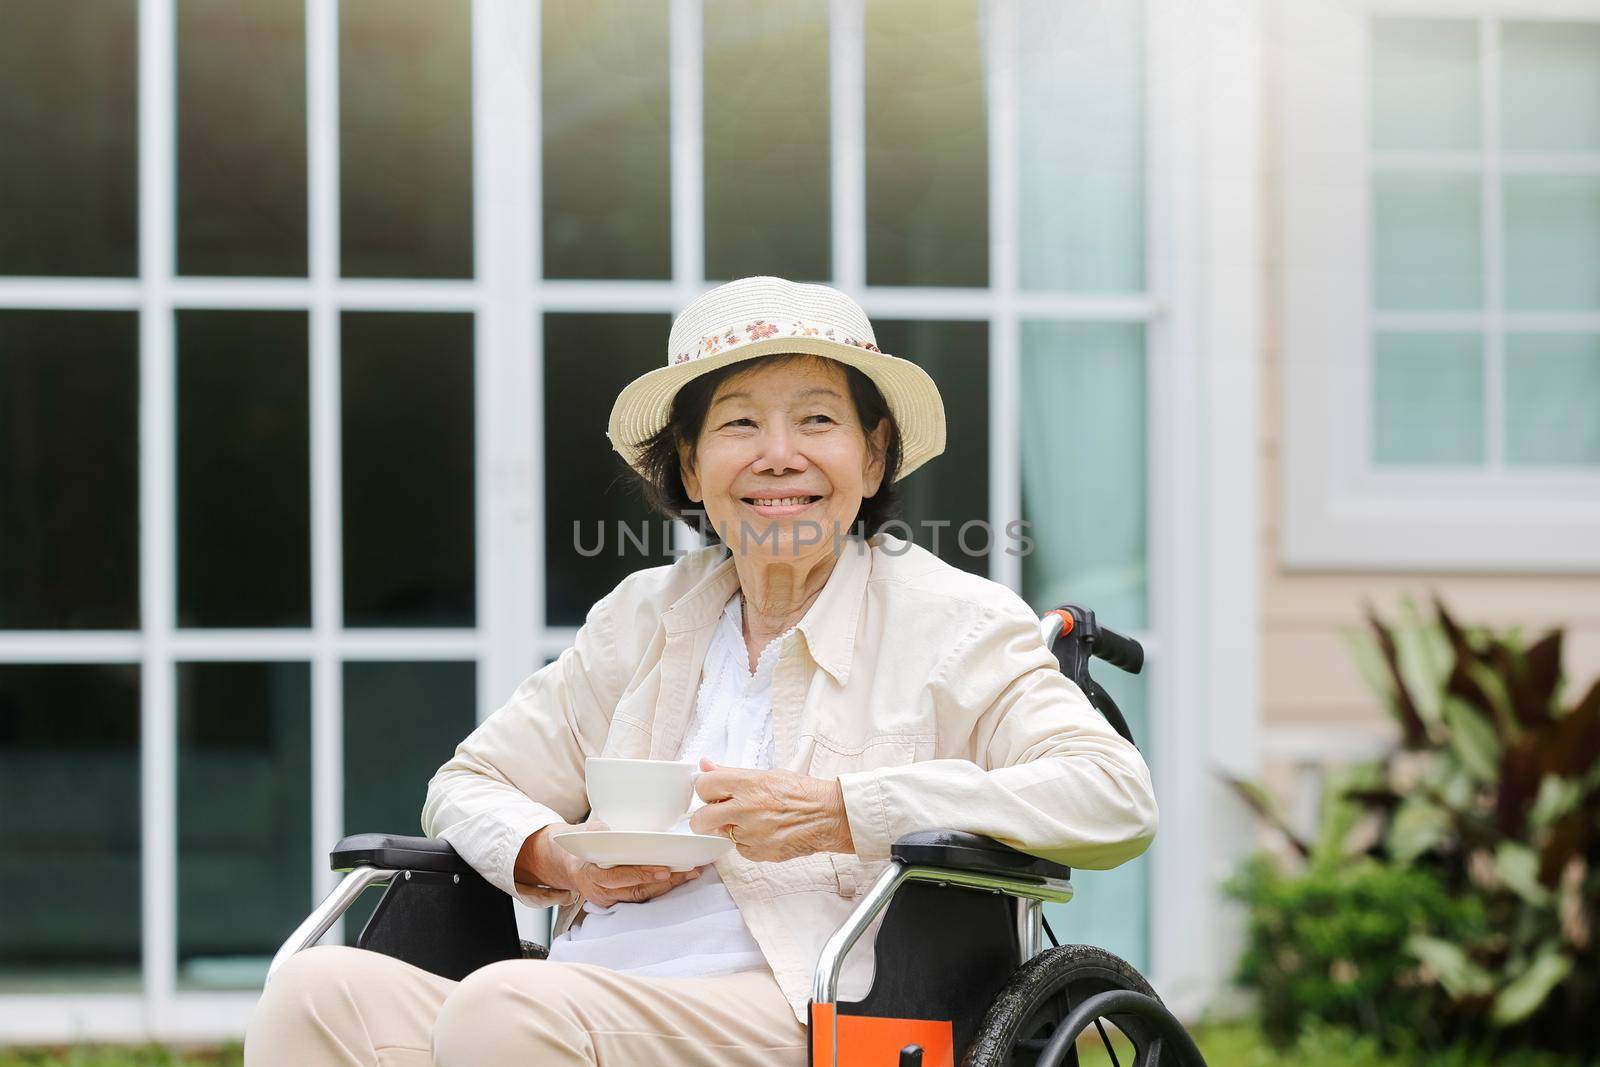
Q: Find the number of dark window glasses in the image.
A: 14